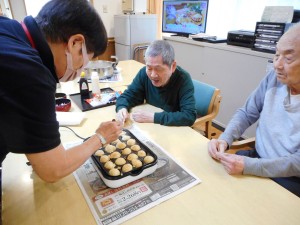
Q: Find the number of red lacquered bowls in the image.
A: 2